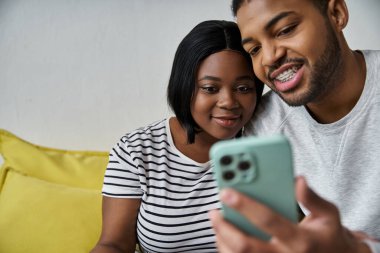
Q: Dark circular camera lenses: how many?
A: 3